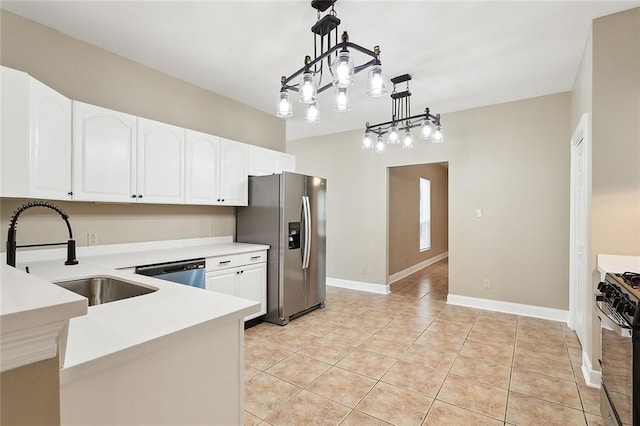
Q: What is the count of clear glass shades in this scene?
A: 12